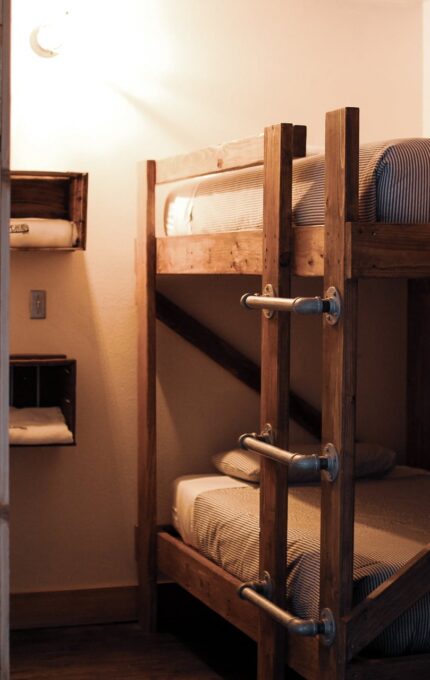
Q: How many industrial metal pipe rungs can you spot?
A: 3